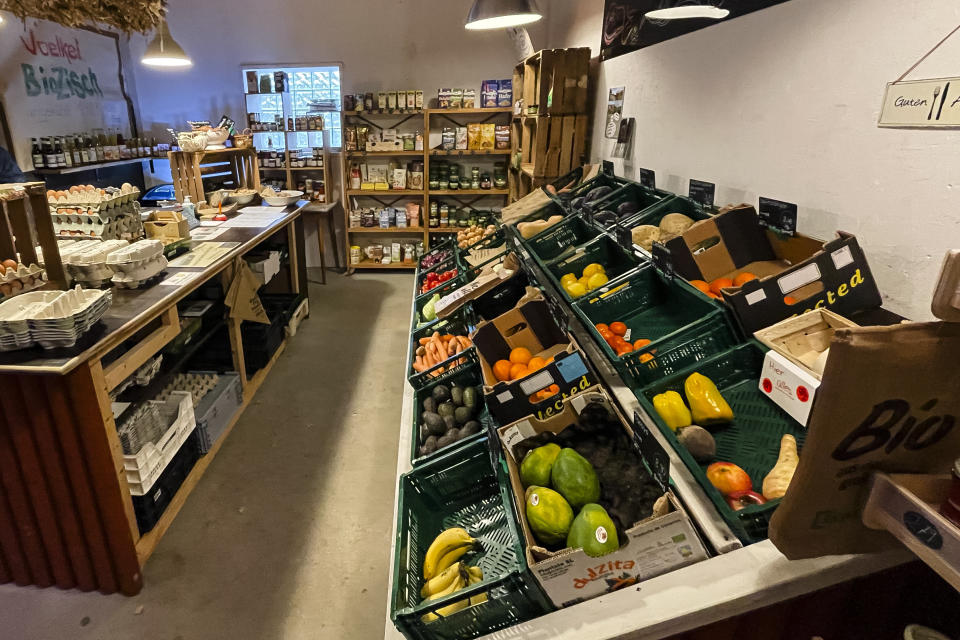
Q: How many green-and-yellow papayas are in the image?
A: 4